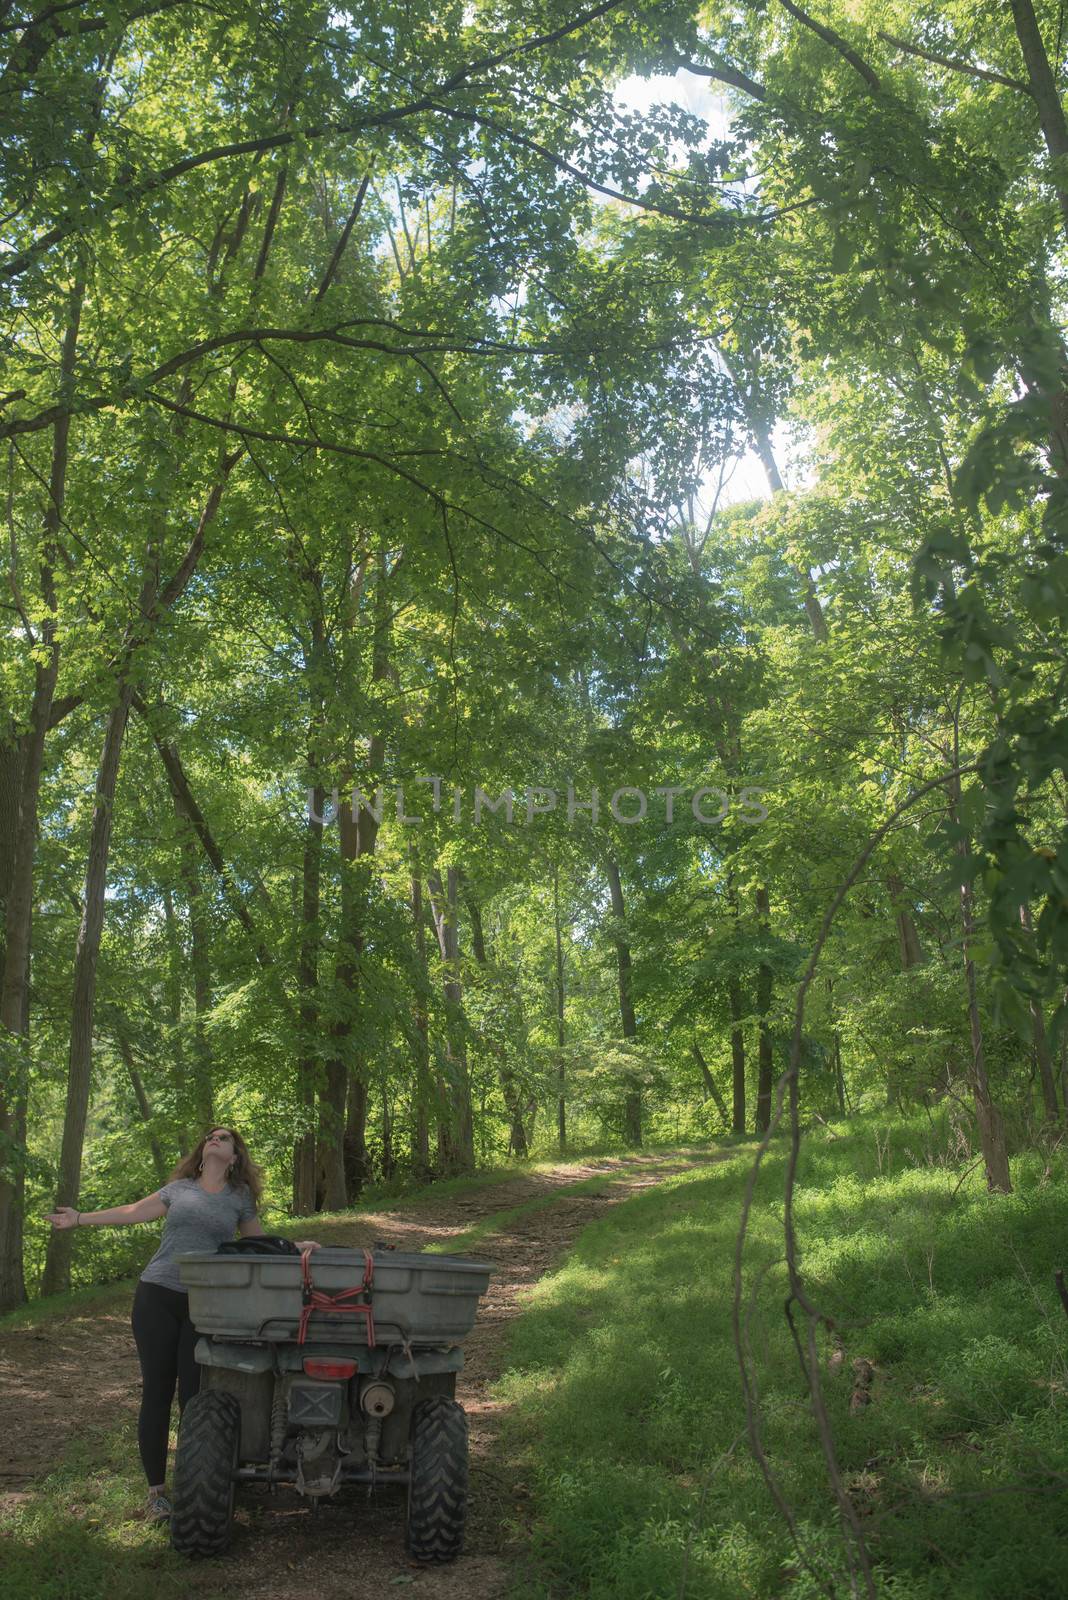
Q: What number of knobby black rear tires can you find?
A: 2